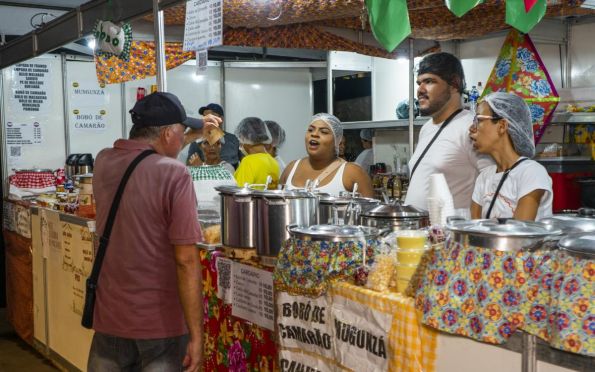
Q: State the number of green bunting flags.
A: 3